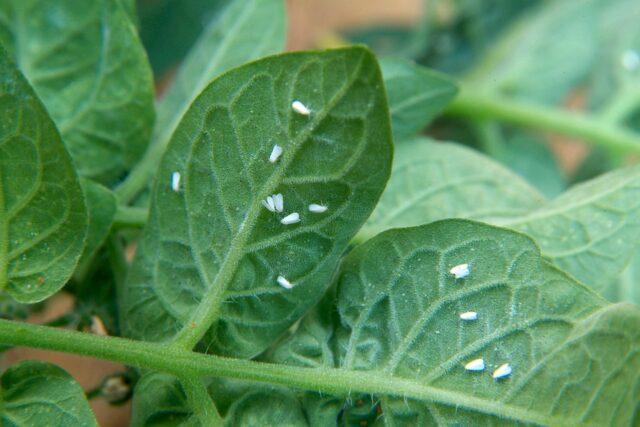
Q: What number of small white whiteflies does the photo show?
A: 12